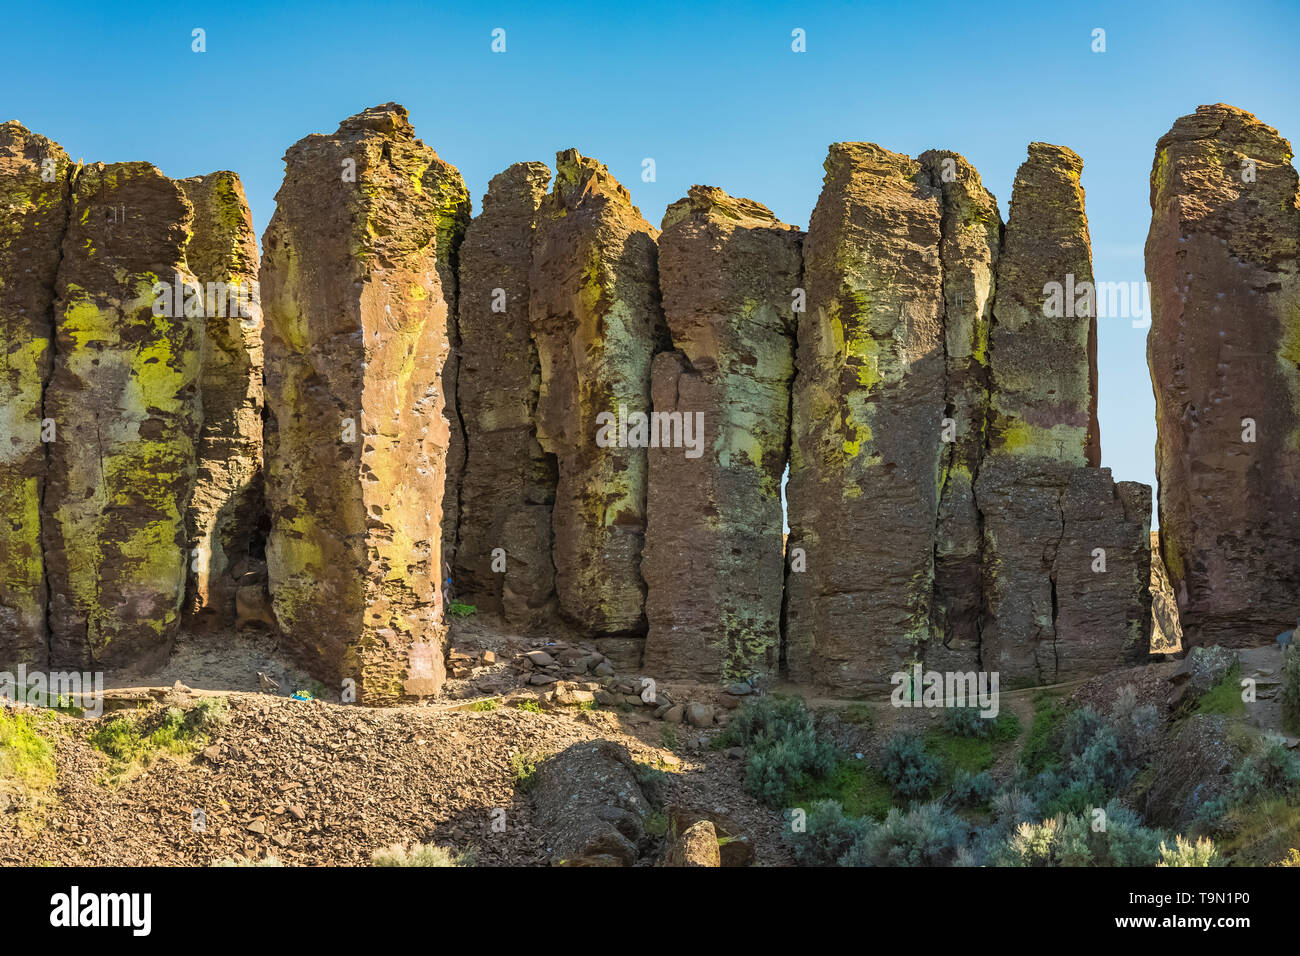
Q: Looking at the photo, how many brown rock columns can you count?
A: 11